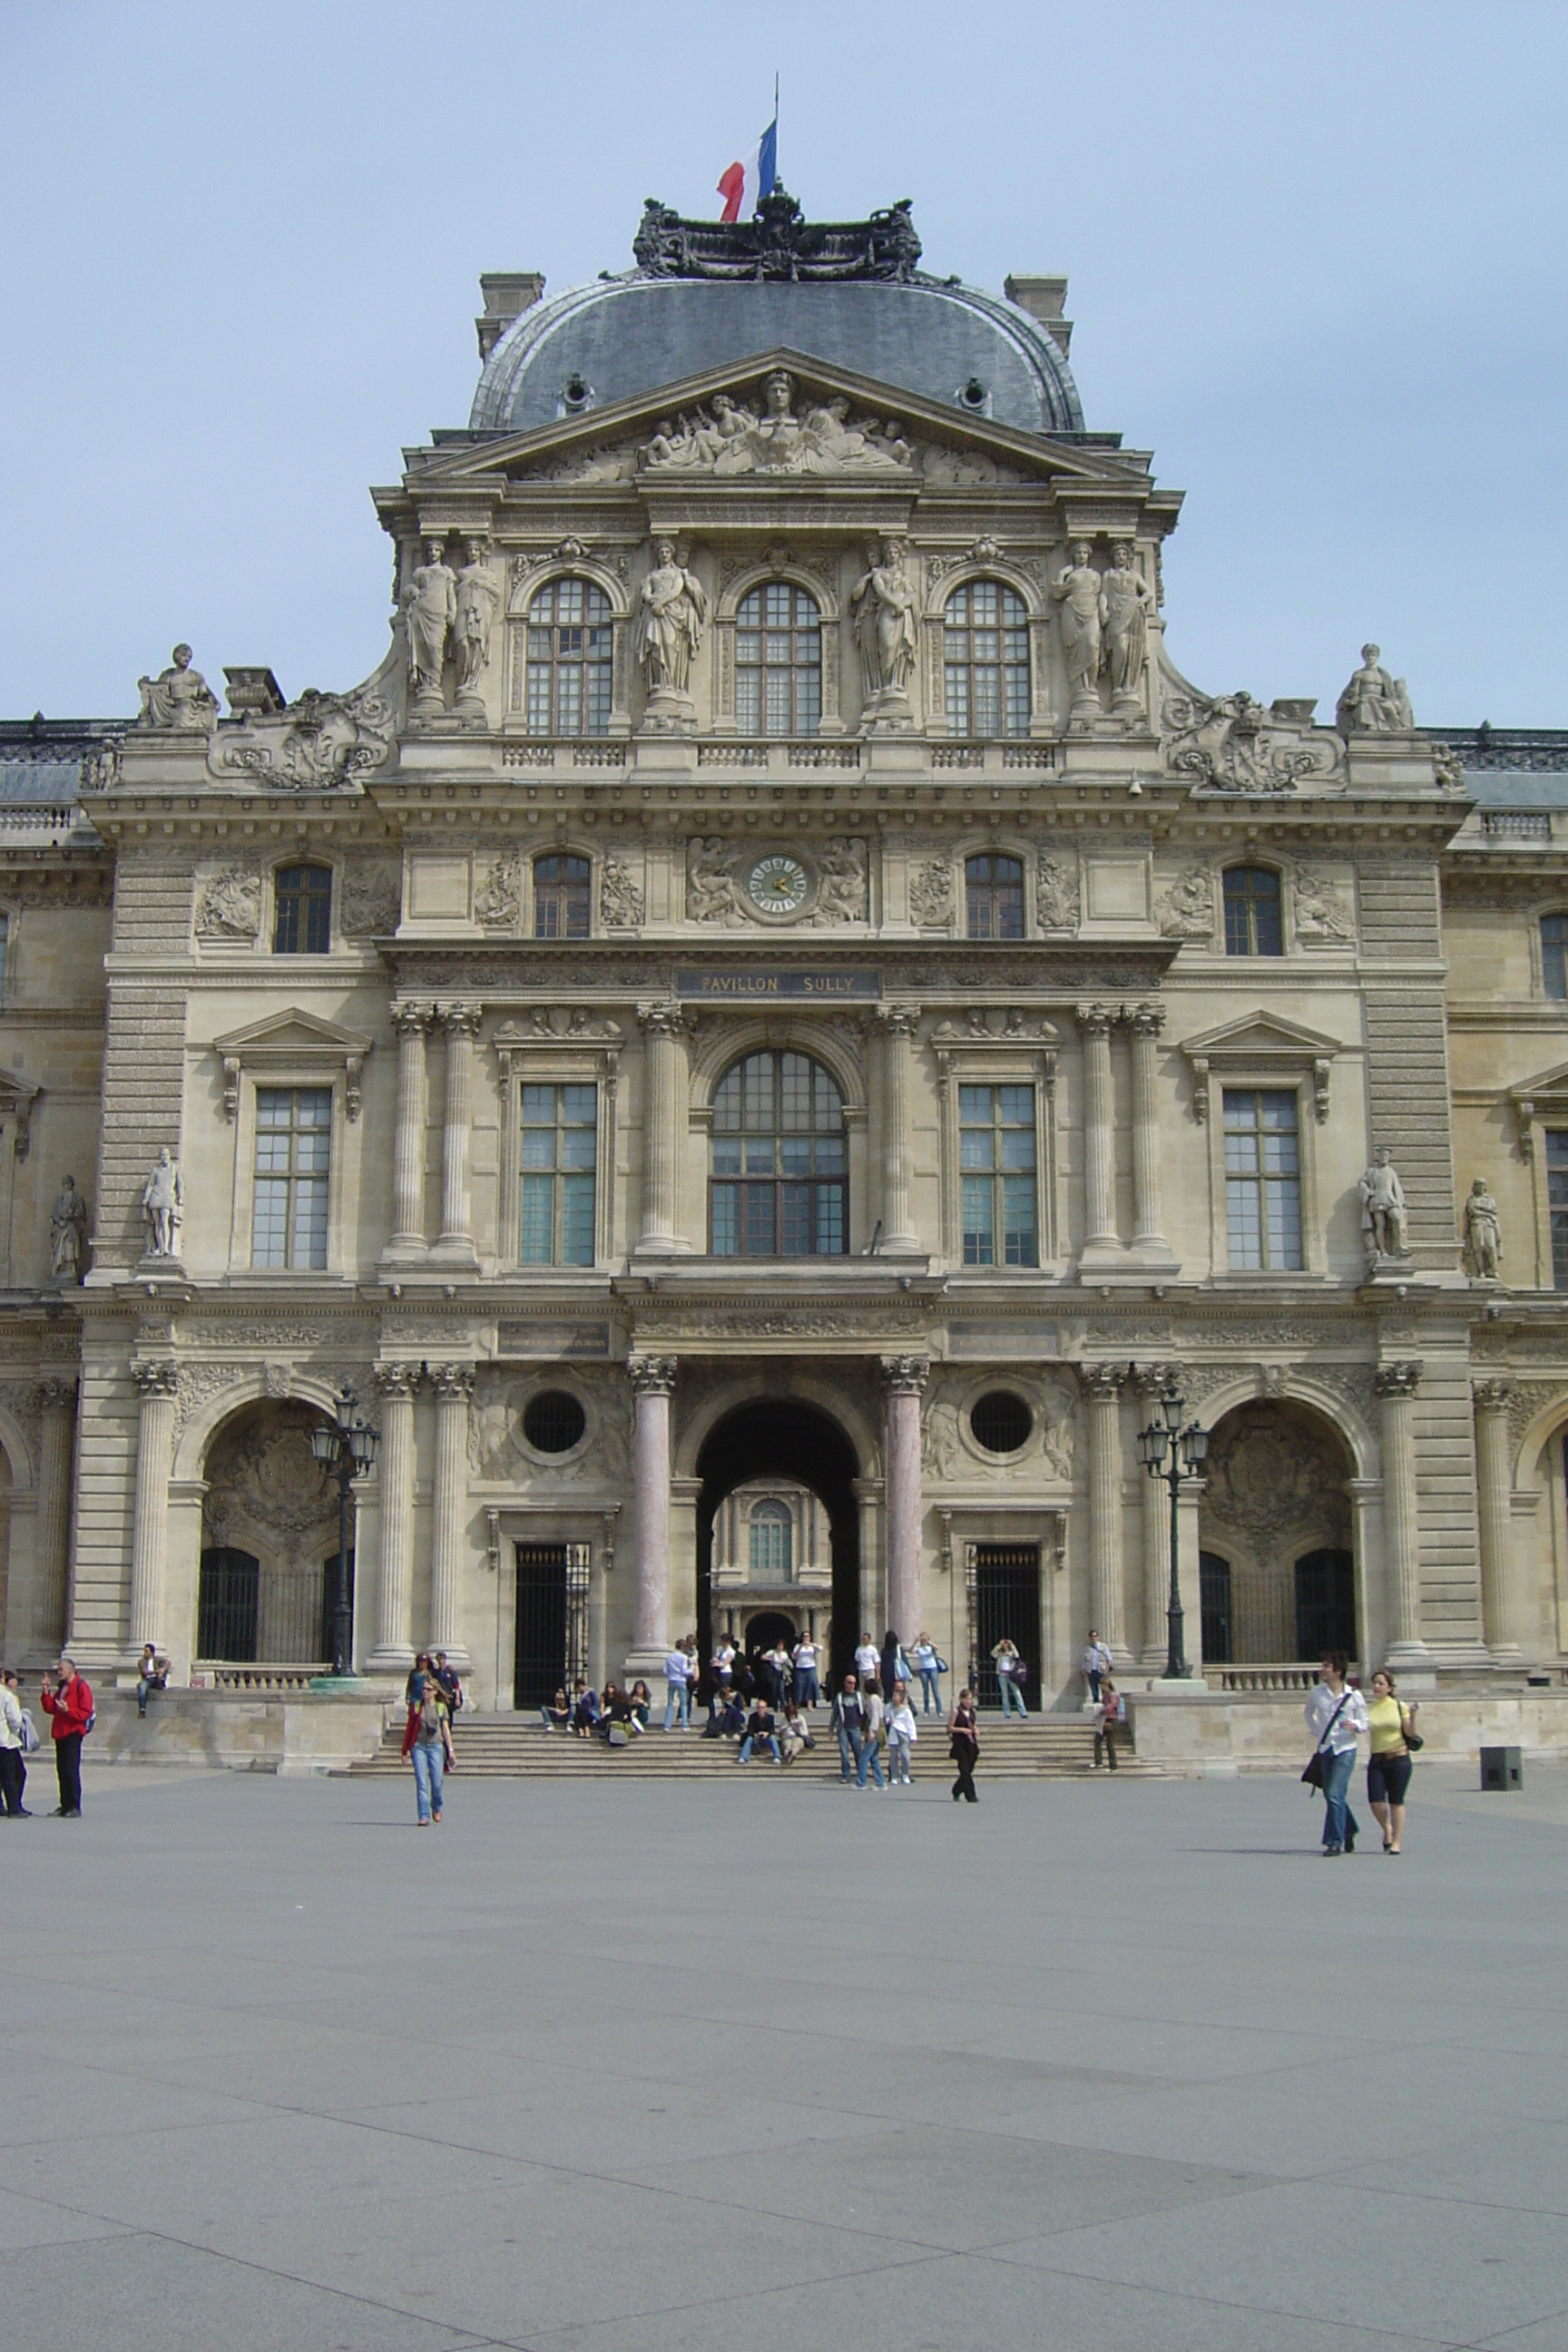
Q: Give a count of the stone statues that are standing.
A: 12